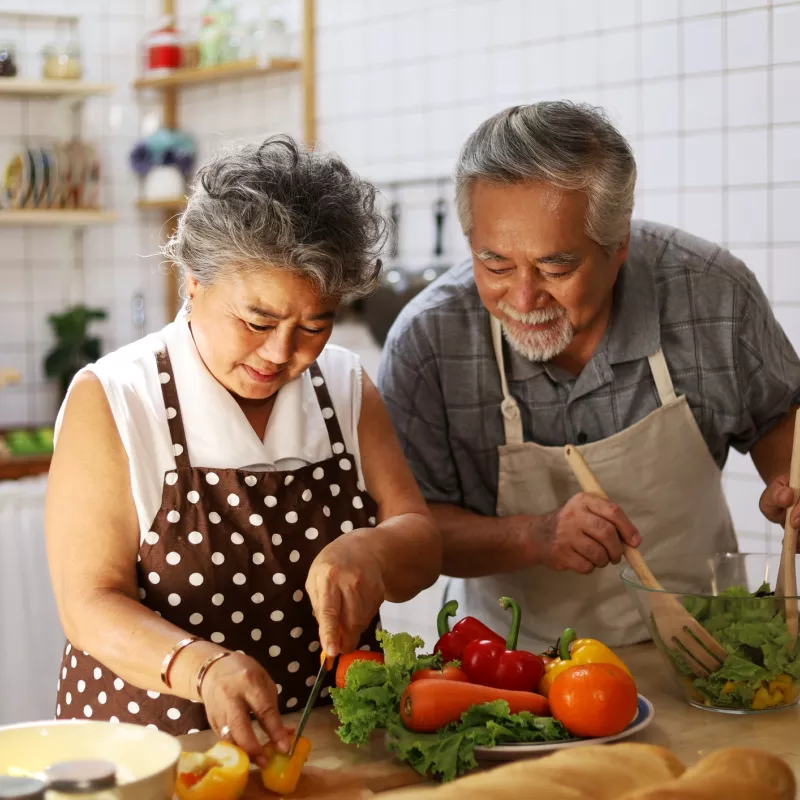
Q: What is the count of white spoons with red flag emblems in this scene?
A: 0